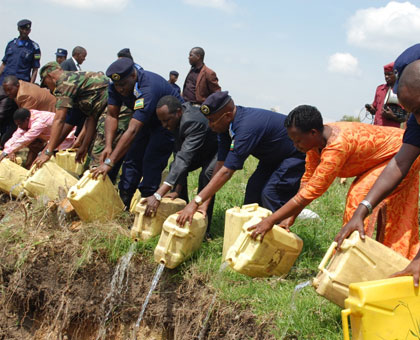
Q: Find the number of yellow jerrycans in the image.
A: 11